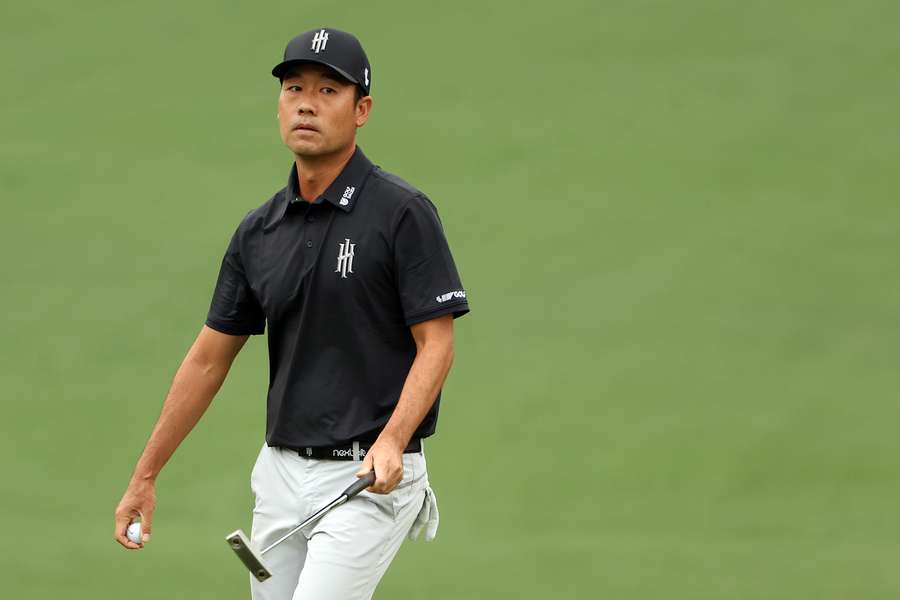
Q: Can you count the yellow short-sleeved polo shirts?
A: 0